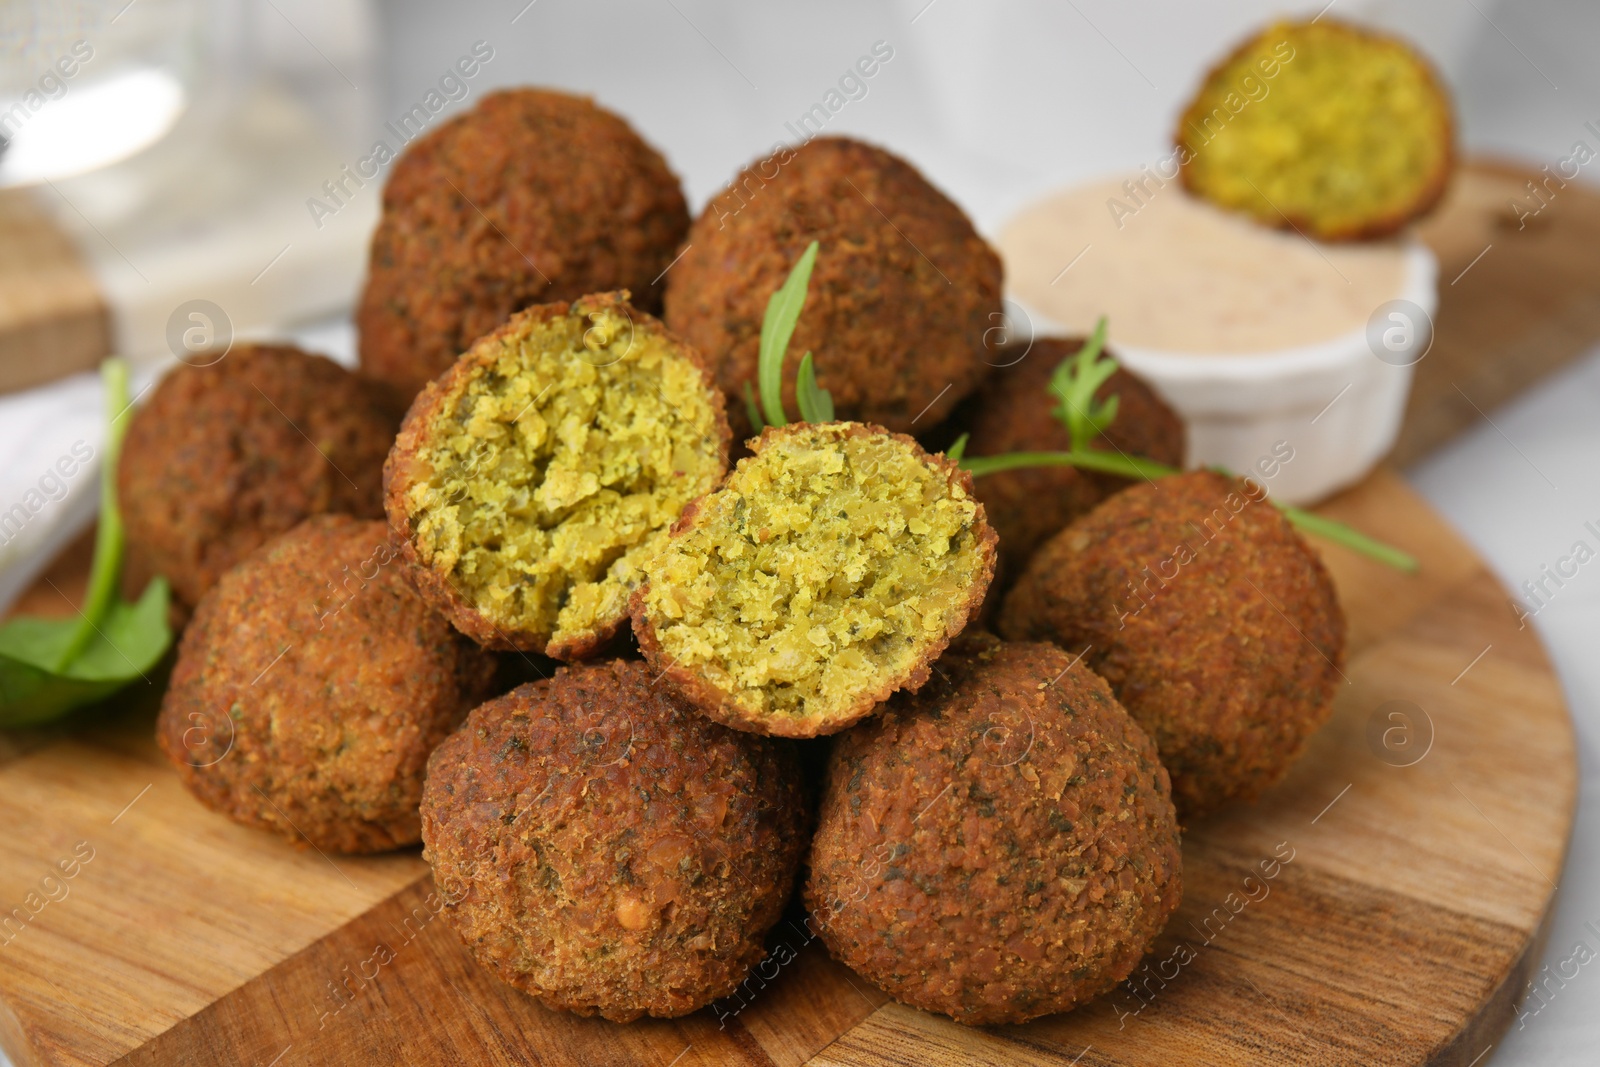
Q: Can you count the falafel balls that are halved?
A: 3